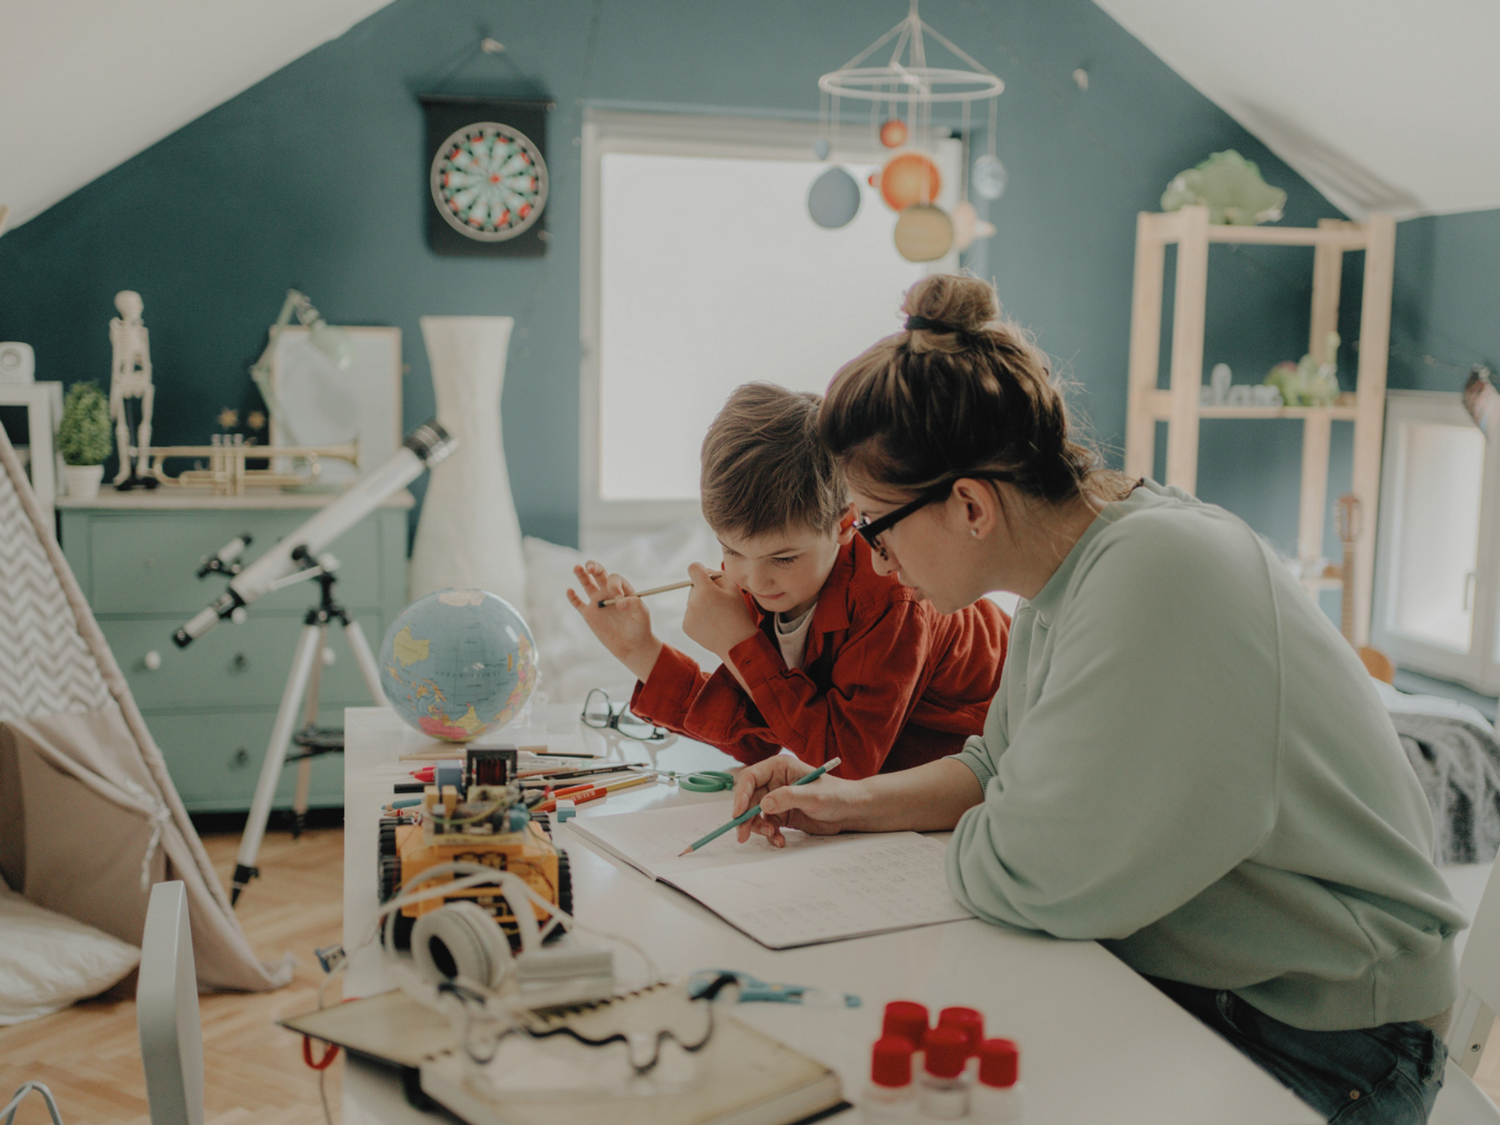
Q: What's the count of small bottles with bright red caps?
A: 5